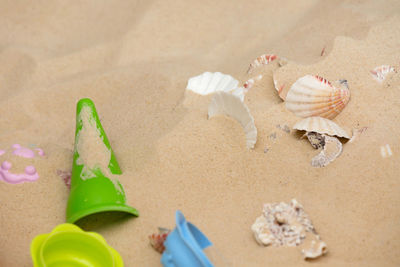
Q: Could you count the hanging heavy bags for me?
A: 0